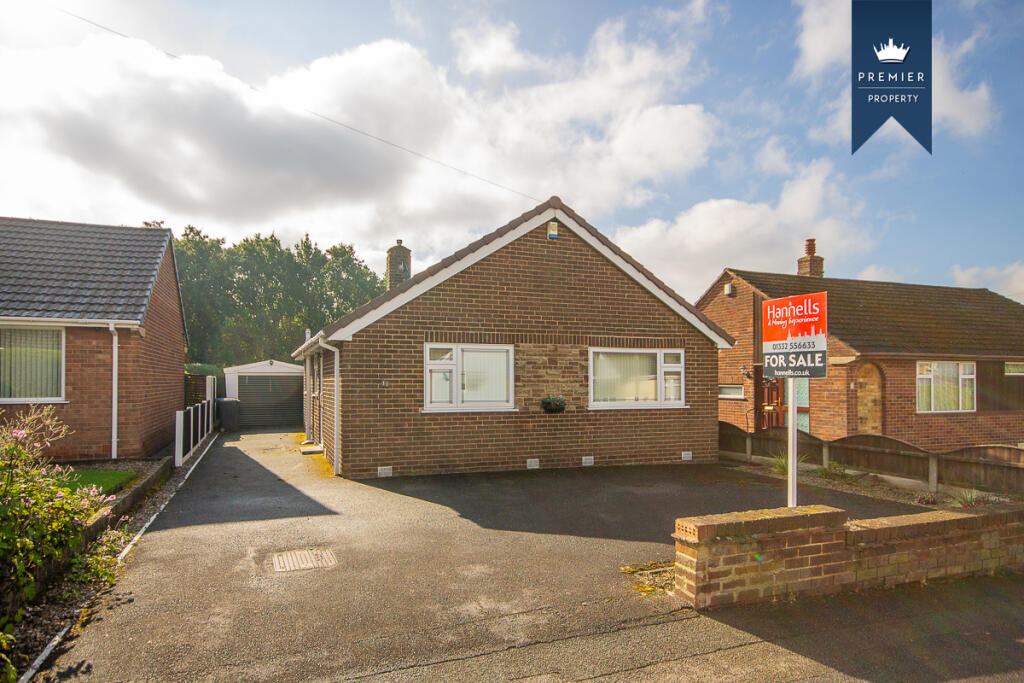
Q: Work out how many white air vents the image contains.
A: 4